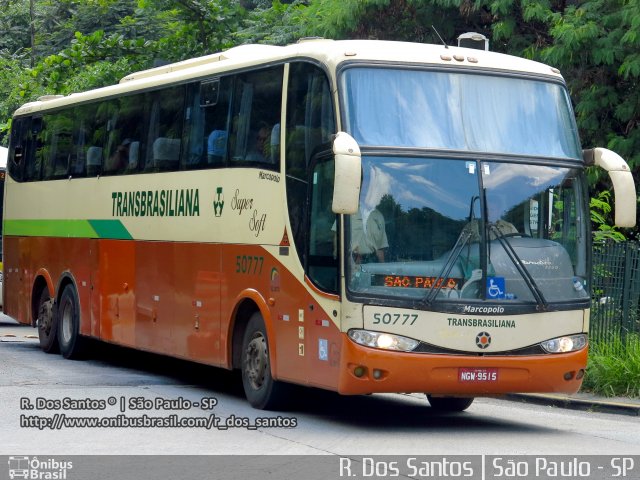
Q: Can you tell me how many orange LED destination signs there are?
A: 1